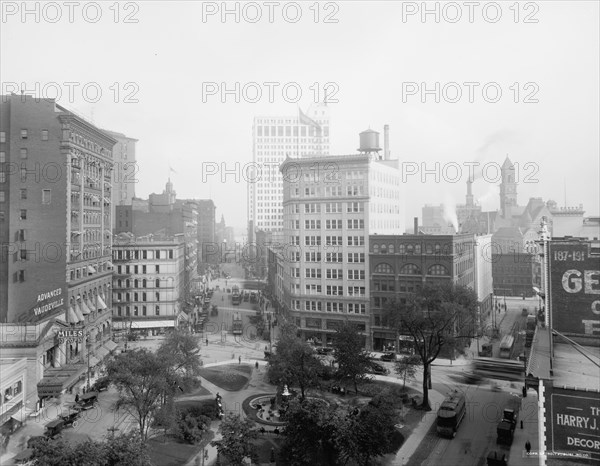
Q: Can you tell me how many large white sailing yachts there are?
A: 0